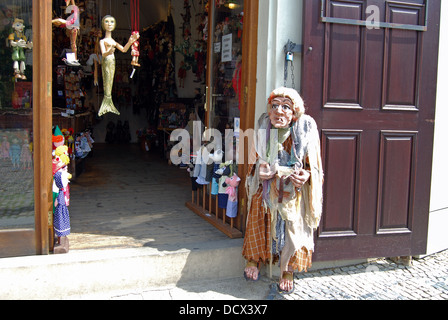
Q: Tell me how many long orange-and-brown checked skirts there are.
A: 1